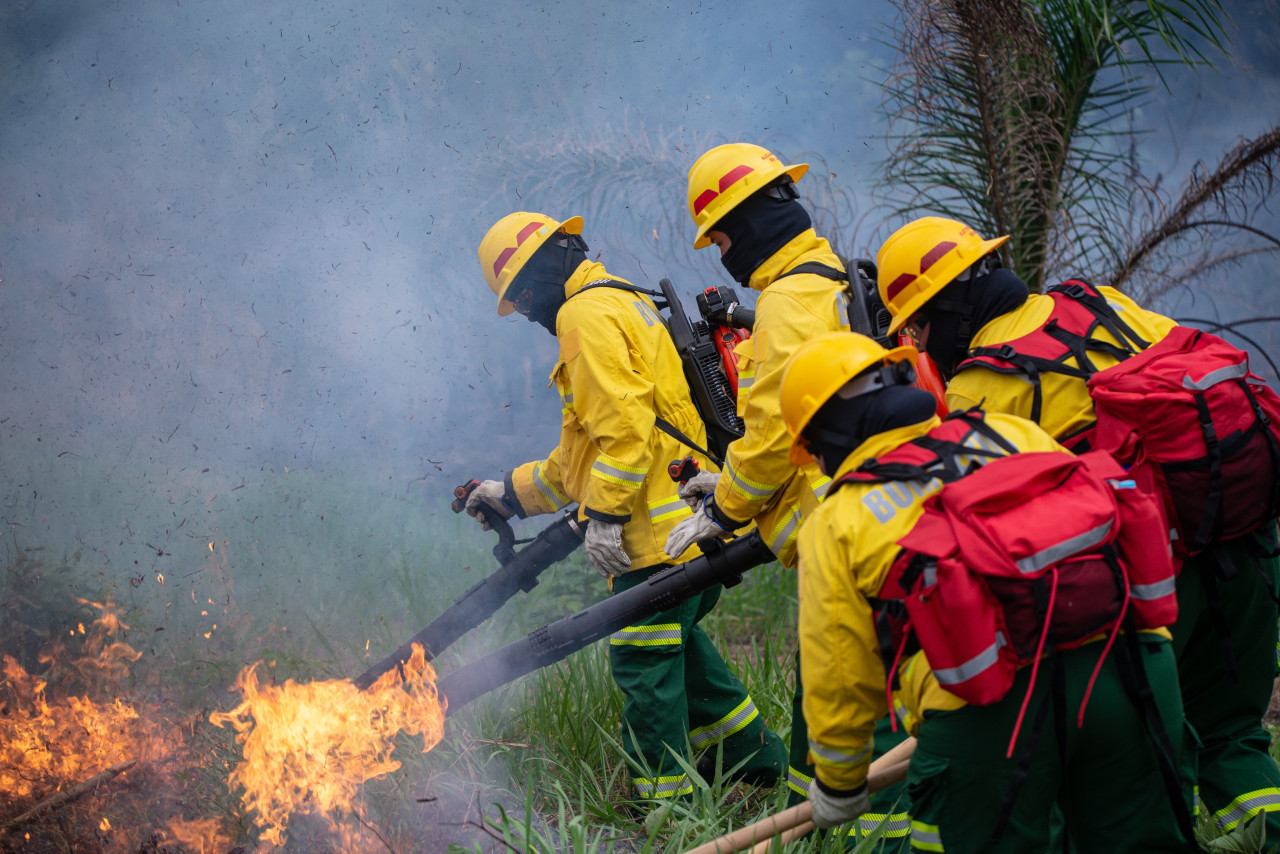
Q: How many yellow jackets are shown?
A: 4